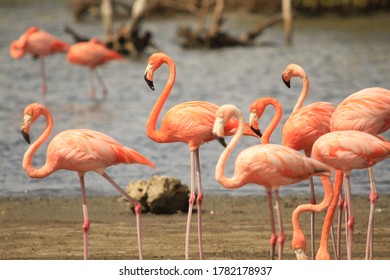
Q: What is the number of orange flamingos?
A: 9